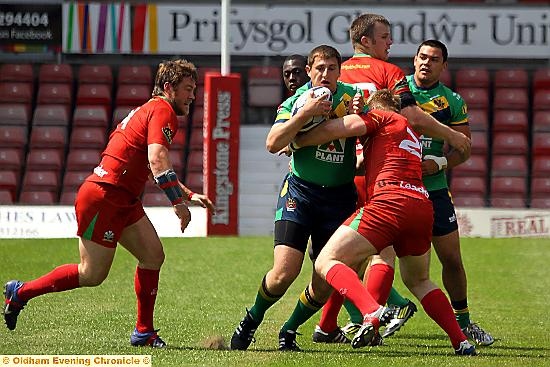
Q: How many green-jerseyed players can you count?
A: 2